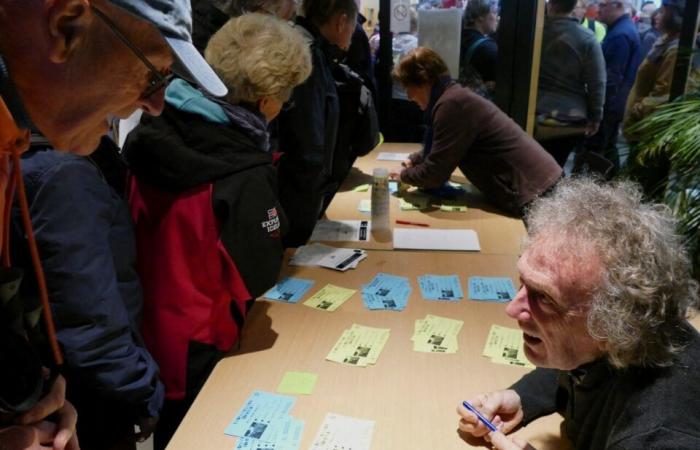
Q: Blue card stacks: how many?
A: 5